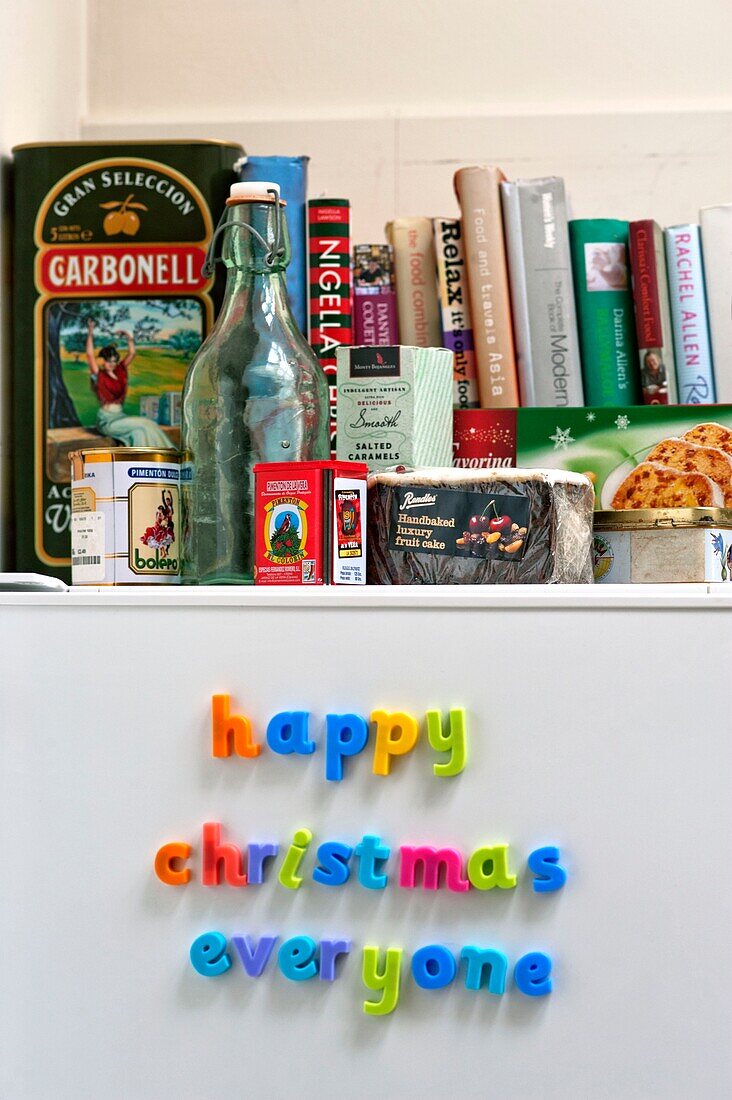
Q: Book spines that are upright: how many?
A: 11